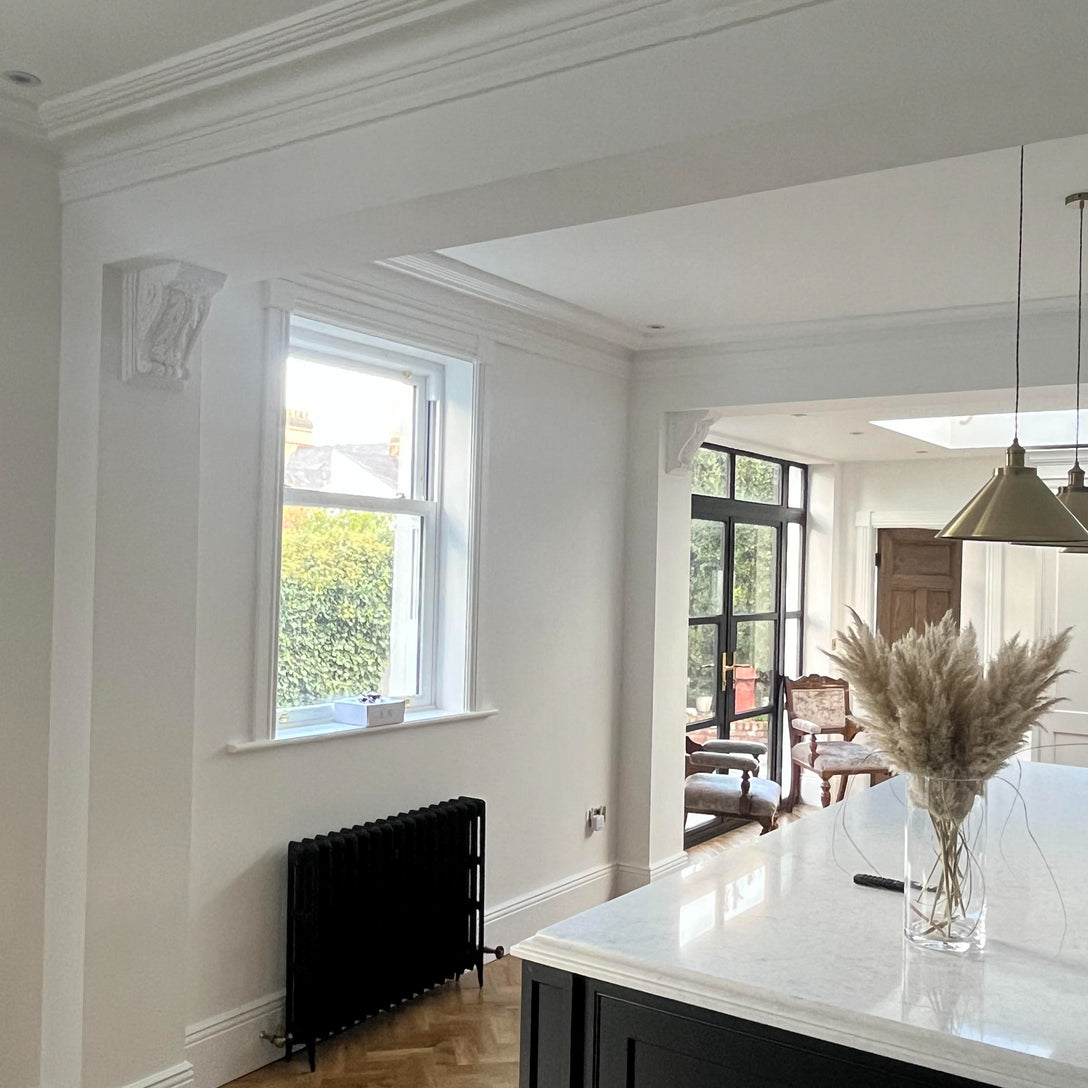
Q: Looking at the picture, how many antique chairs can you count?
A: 2